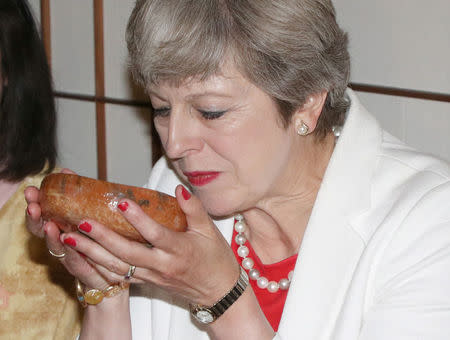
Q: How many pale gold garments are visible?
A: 1